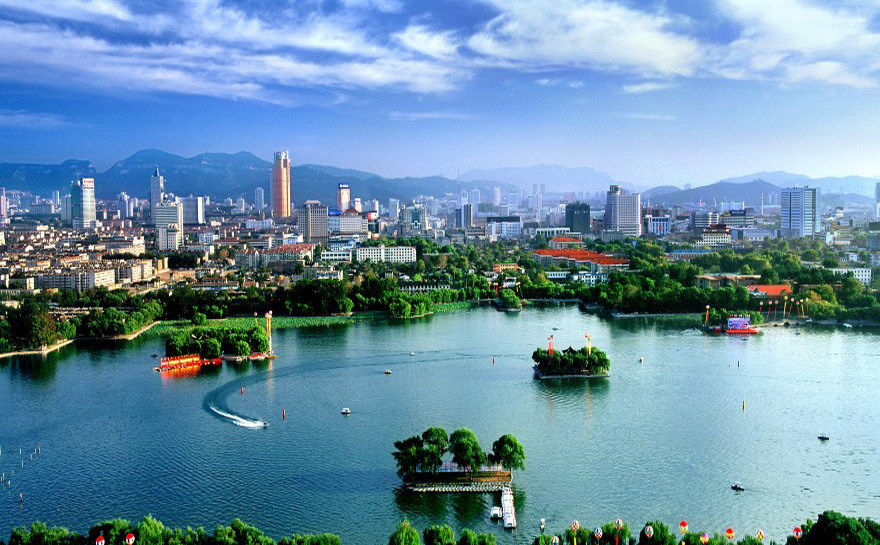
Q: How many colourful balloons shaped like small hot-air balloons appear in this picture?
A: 12